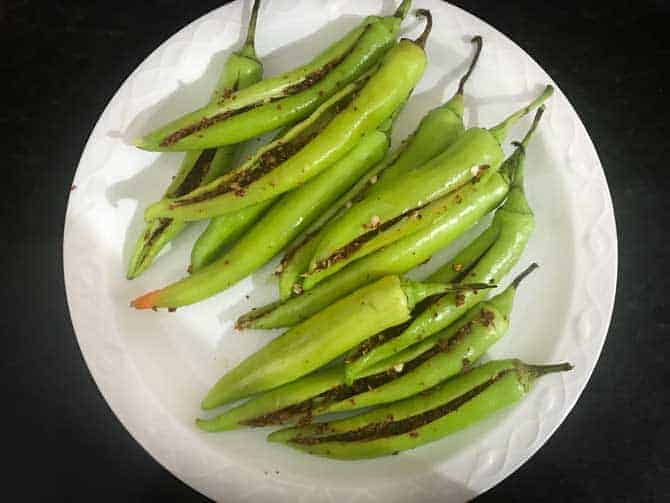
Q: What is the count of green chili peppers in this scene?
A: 12